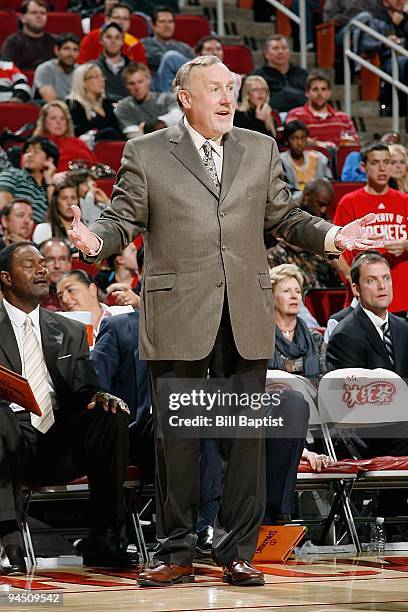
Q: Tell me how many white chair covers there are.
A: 2